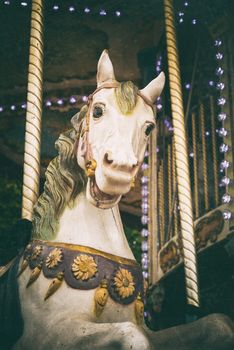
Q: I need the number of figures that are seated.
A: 0